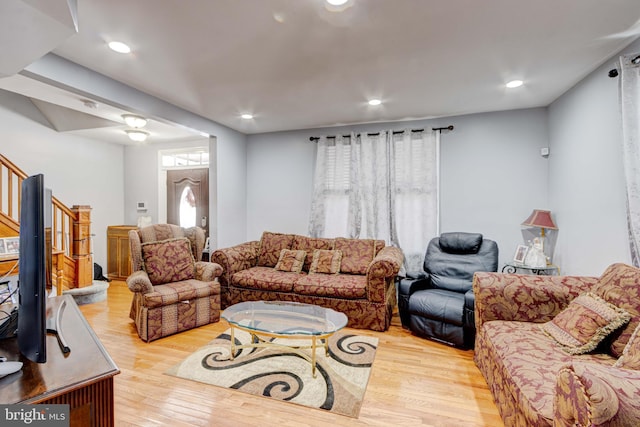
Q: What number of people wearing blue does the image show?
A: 0